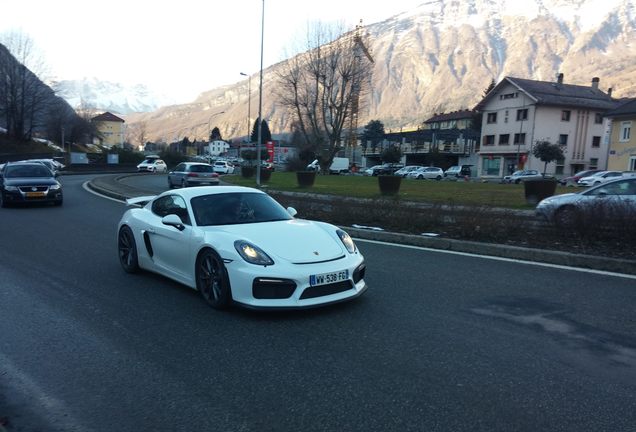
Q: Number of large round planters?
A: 5